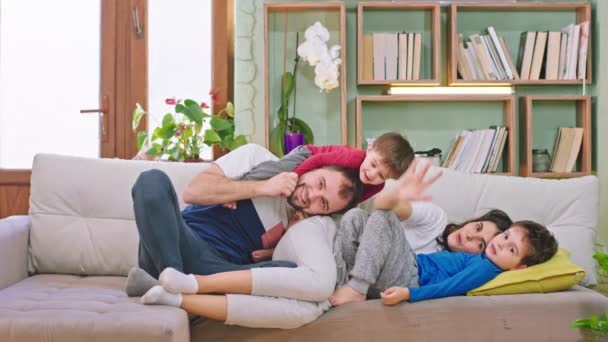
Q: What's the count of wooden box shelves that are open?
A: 5